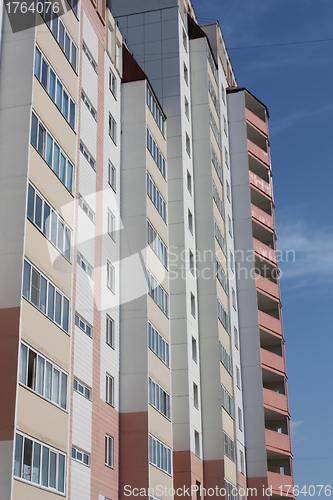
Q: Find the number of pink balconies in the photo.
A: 11